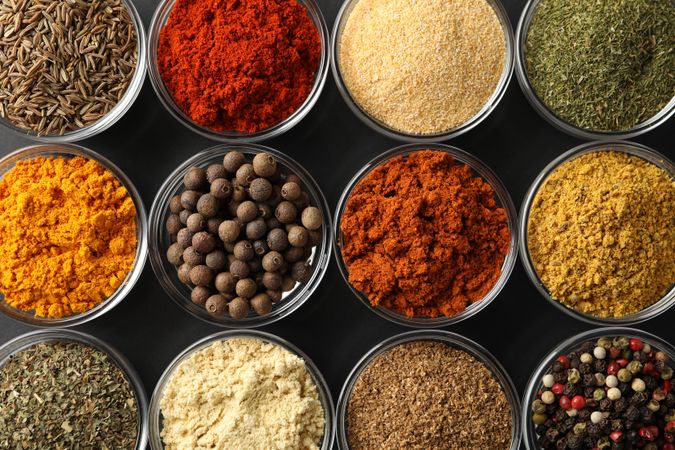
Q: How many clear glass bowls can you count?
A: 12